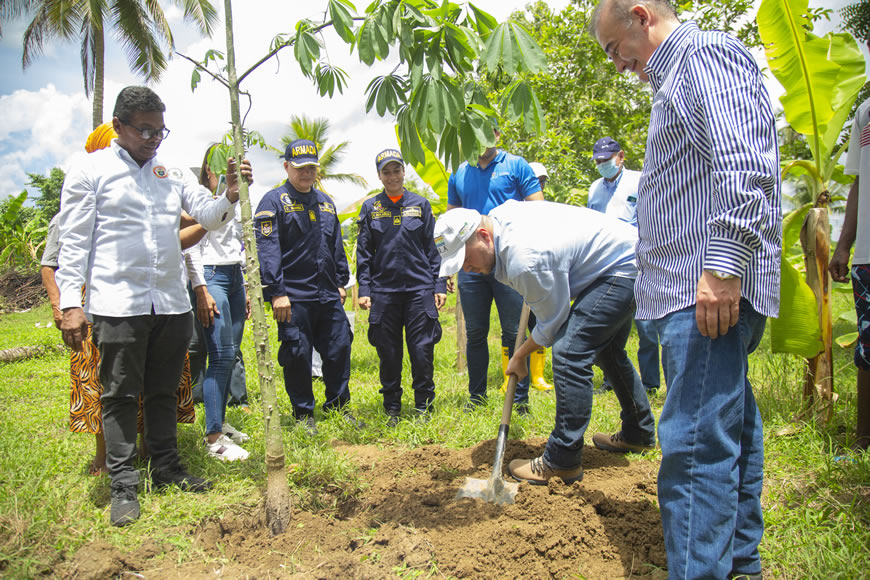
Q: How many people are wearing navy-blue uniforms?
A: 2